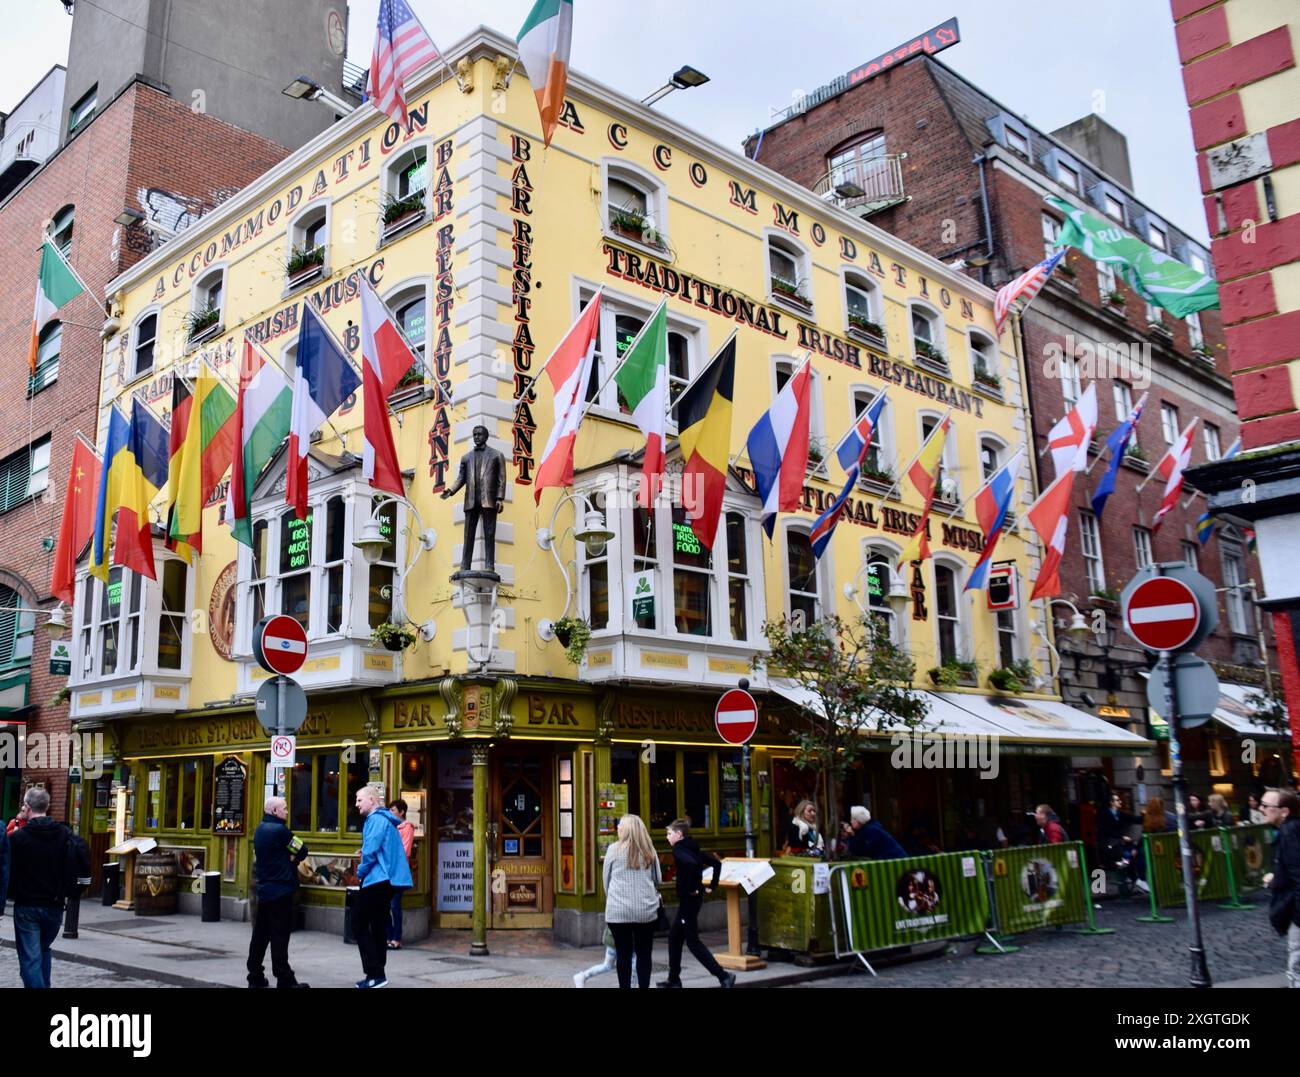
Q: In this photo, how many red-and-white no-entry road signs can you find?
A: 3